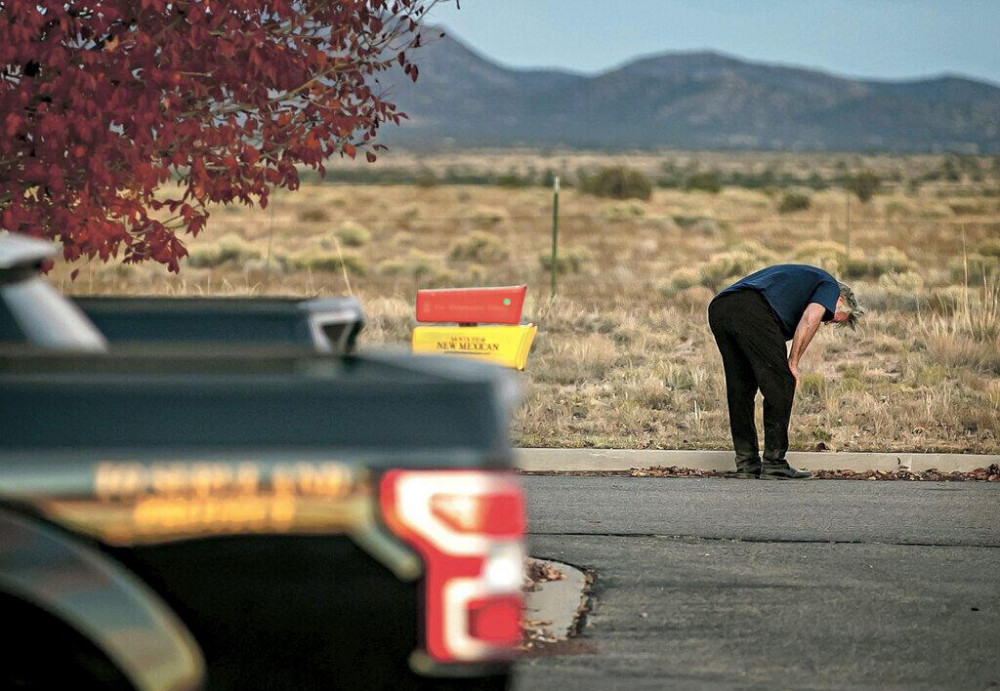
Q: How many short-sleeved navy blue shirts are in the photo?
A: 1